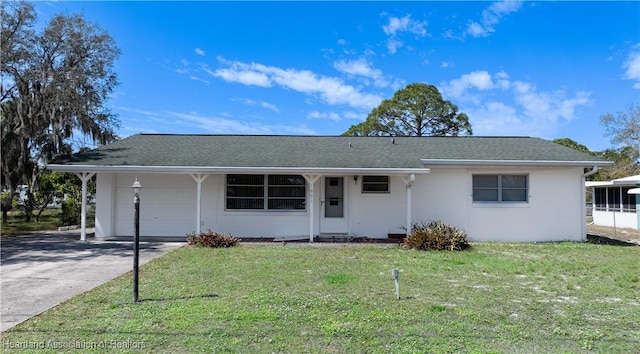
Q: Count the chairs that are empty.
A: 0